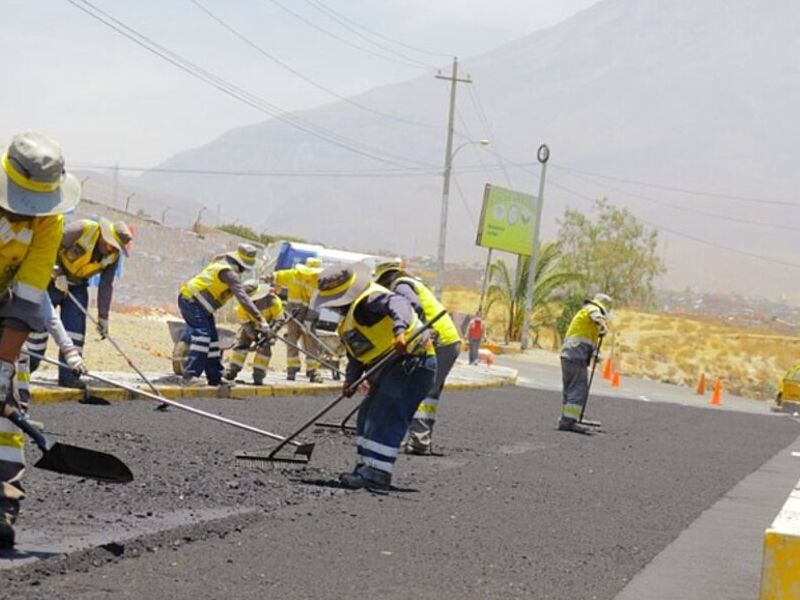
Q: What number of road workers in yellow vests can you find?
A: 8